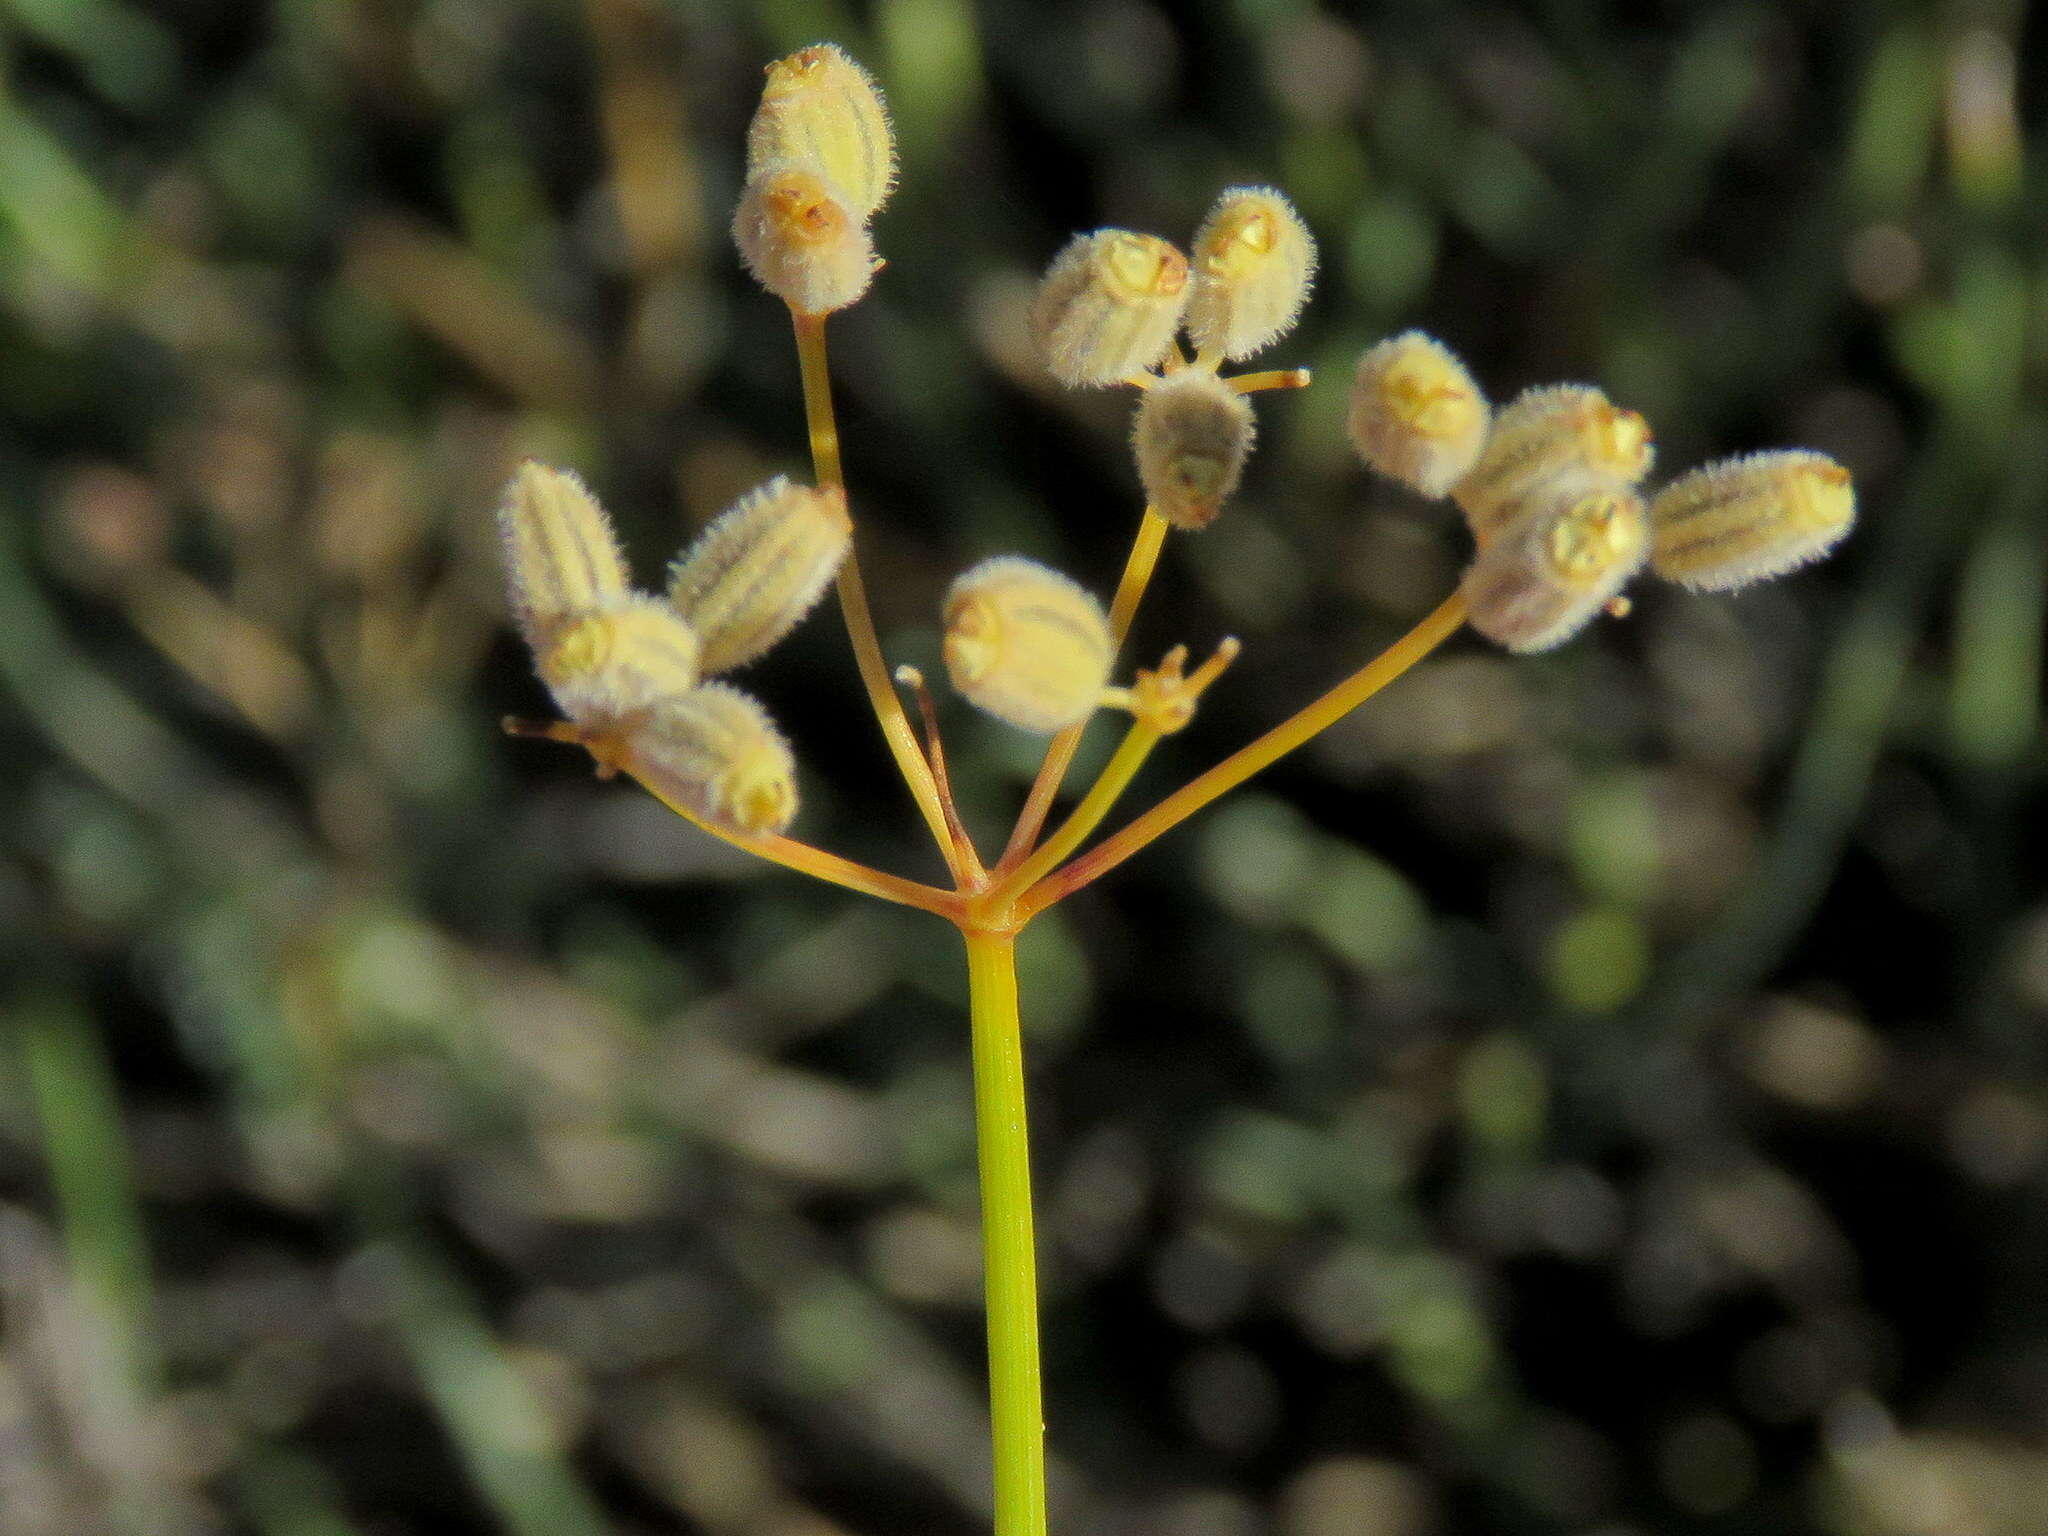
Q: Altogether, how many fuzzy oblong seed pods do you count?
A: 14